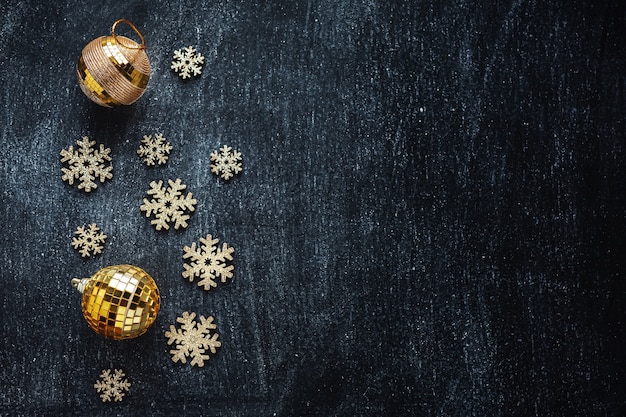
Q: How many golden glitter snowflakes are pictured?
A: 9